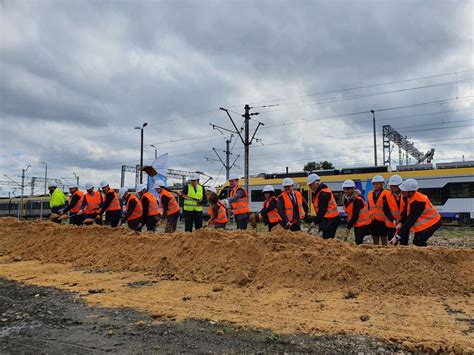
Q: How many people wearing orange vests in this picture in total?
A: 15